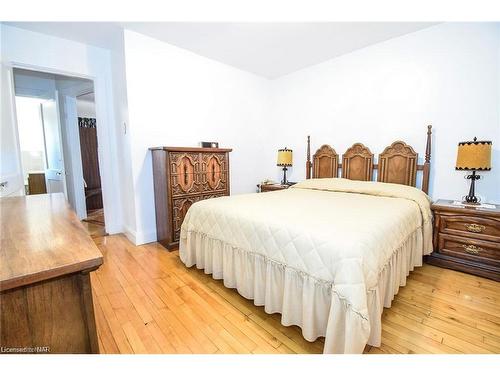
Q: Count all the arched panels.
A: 3